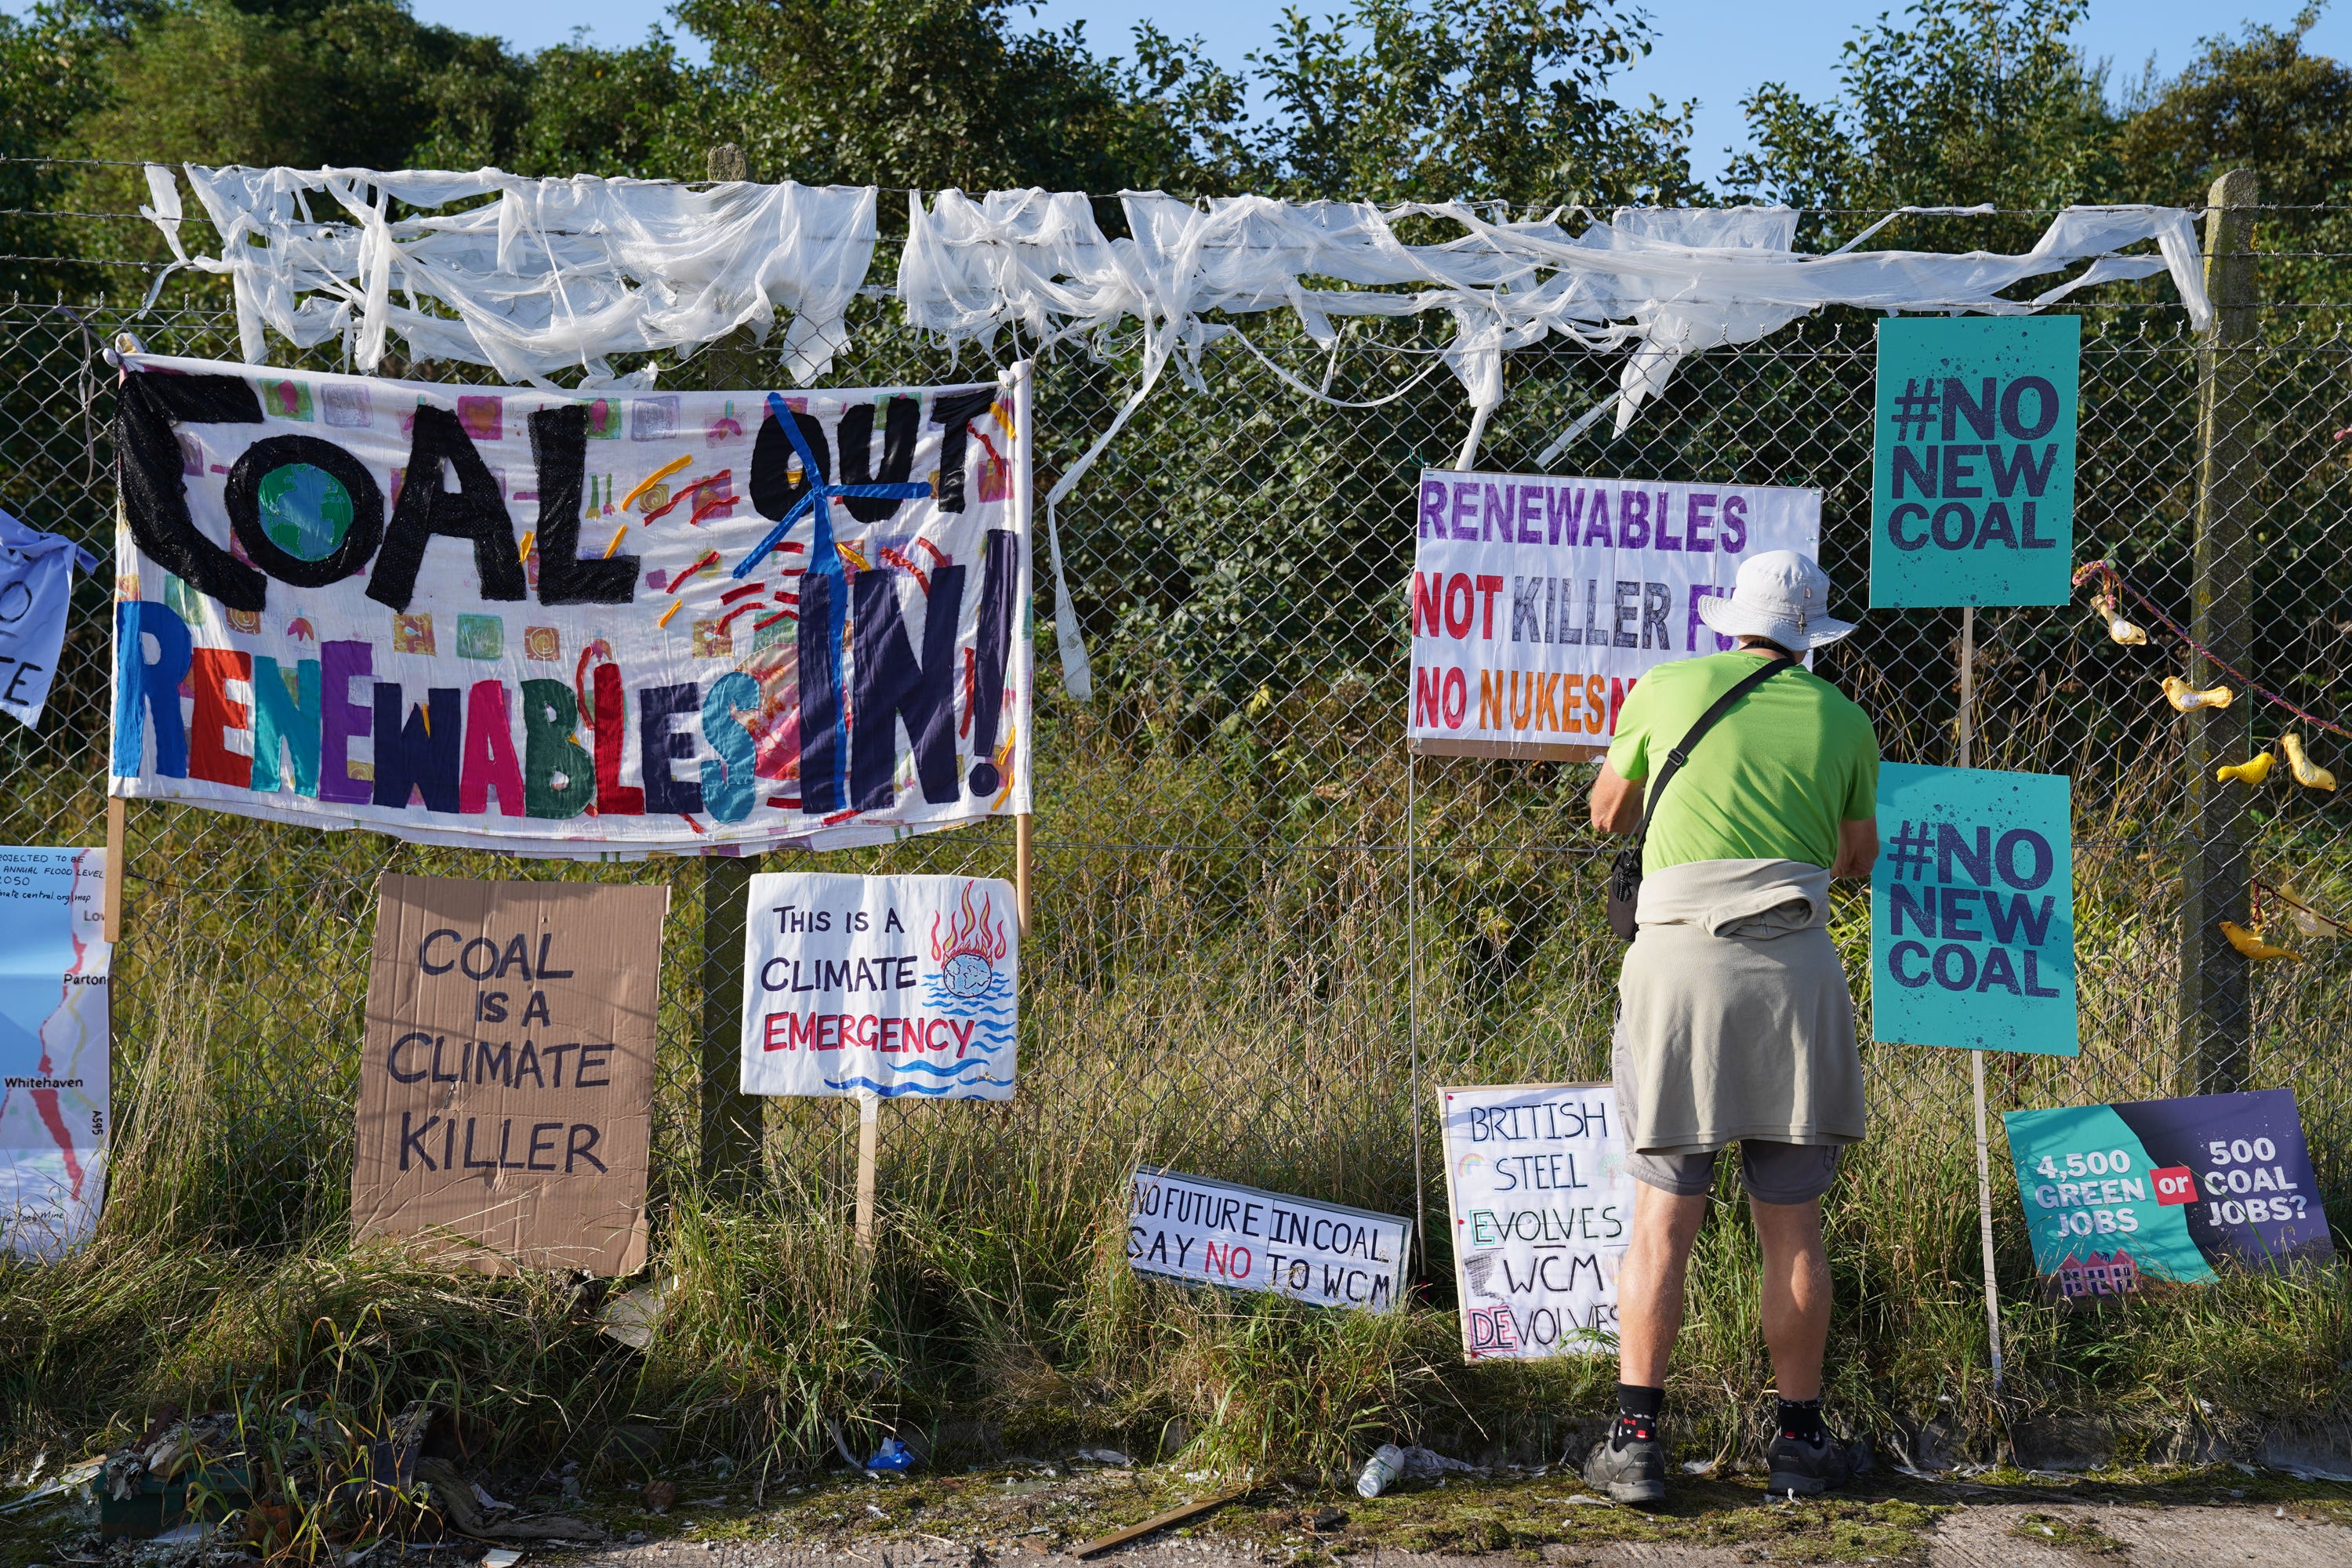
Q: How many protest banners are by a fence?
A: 11